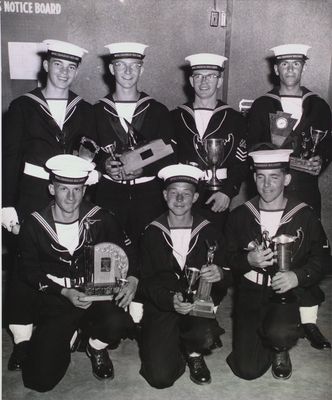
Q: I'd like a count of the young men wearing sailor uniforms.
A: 7